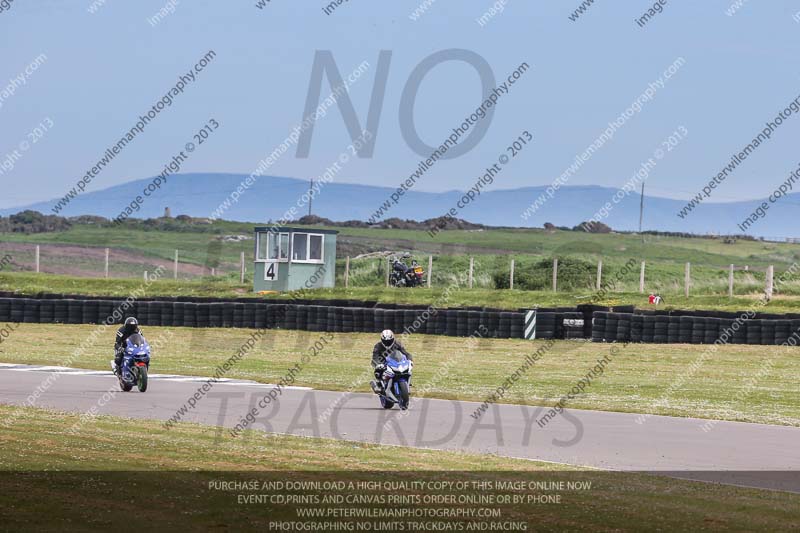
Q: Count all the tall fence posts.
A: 15